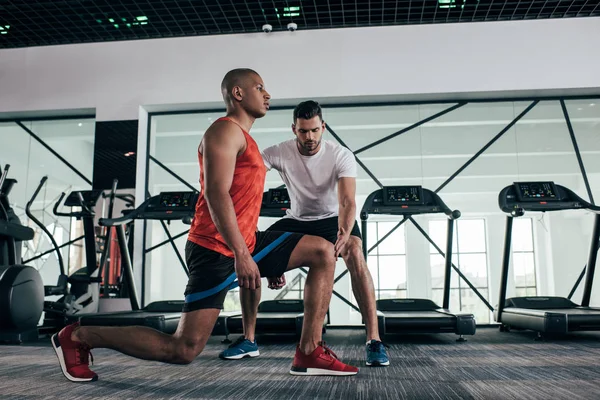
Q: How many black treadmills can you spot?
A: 4